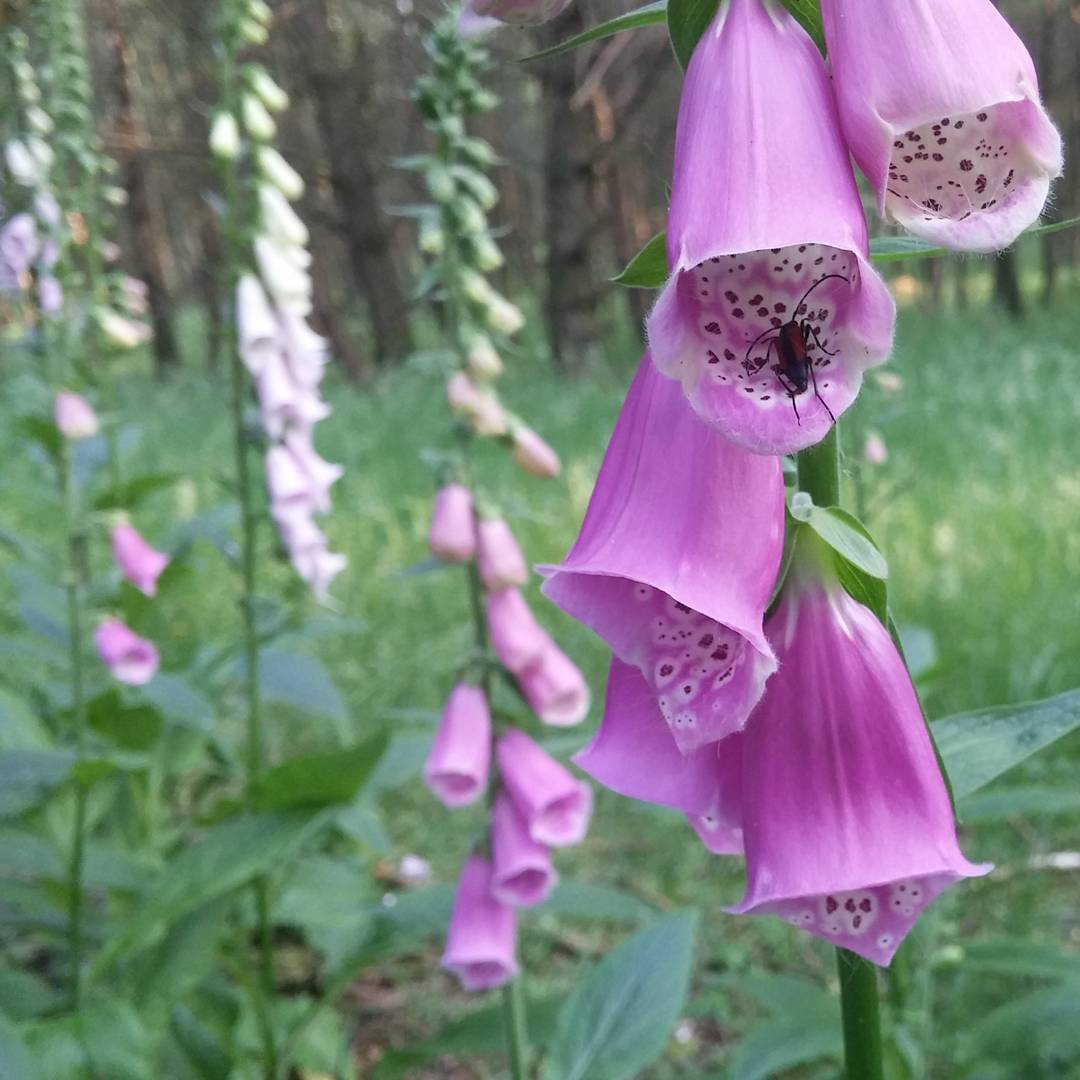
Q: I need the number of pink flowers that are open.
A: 12